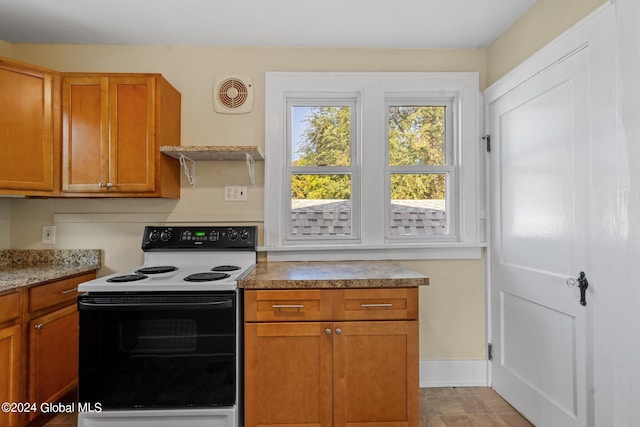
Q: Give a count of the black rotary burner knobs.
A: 4